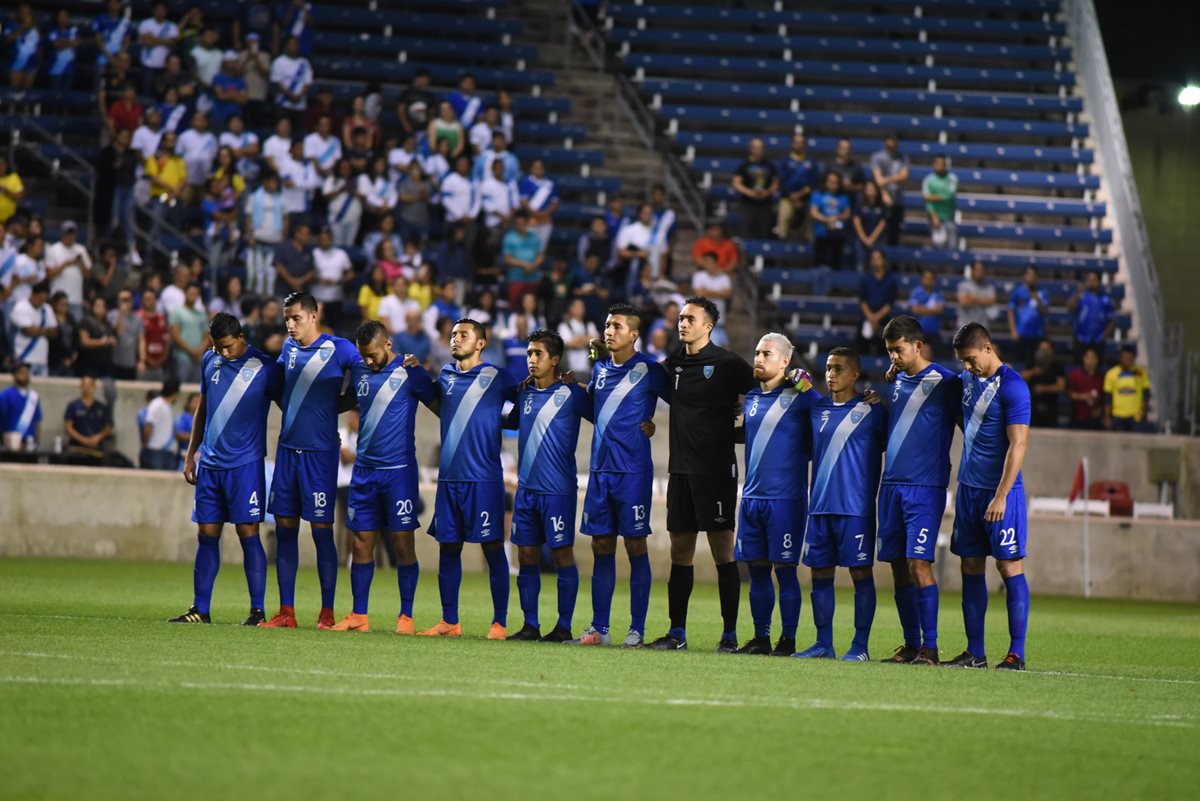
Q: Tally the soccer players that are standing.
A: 11